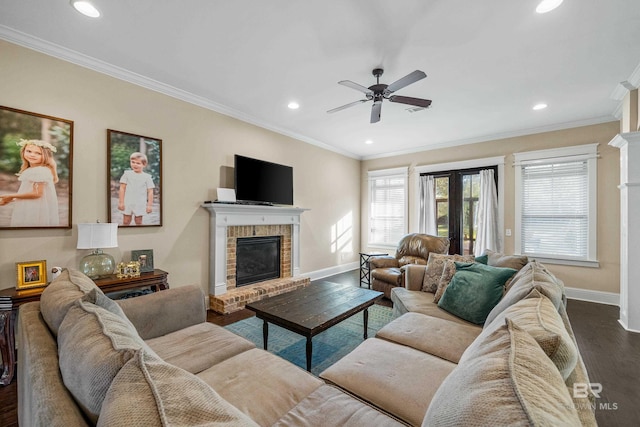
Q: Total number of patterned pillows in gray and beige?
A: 2